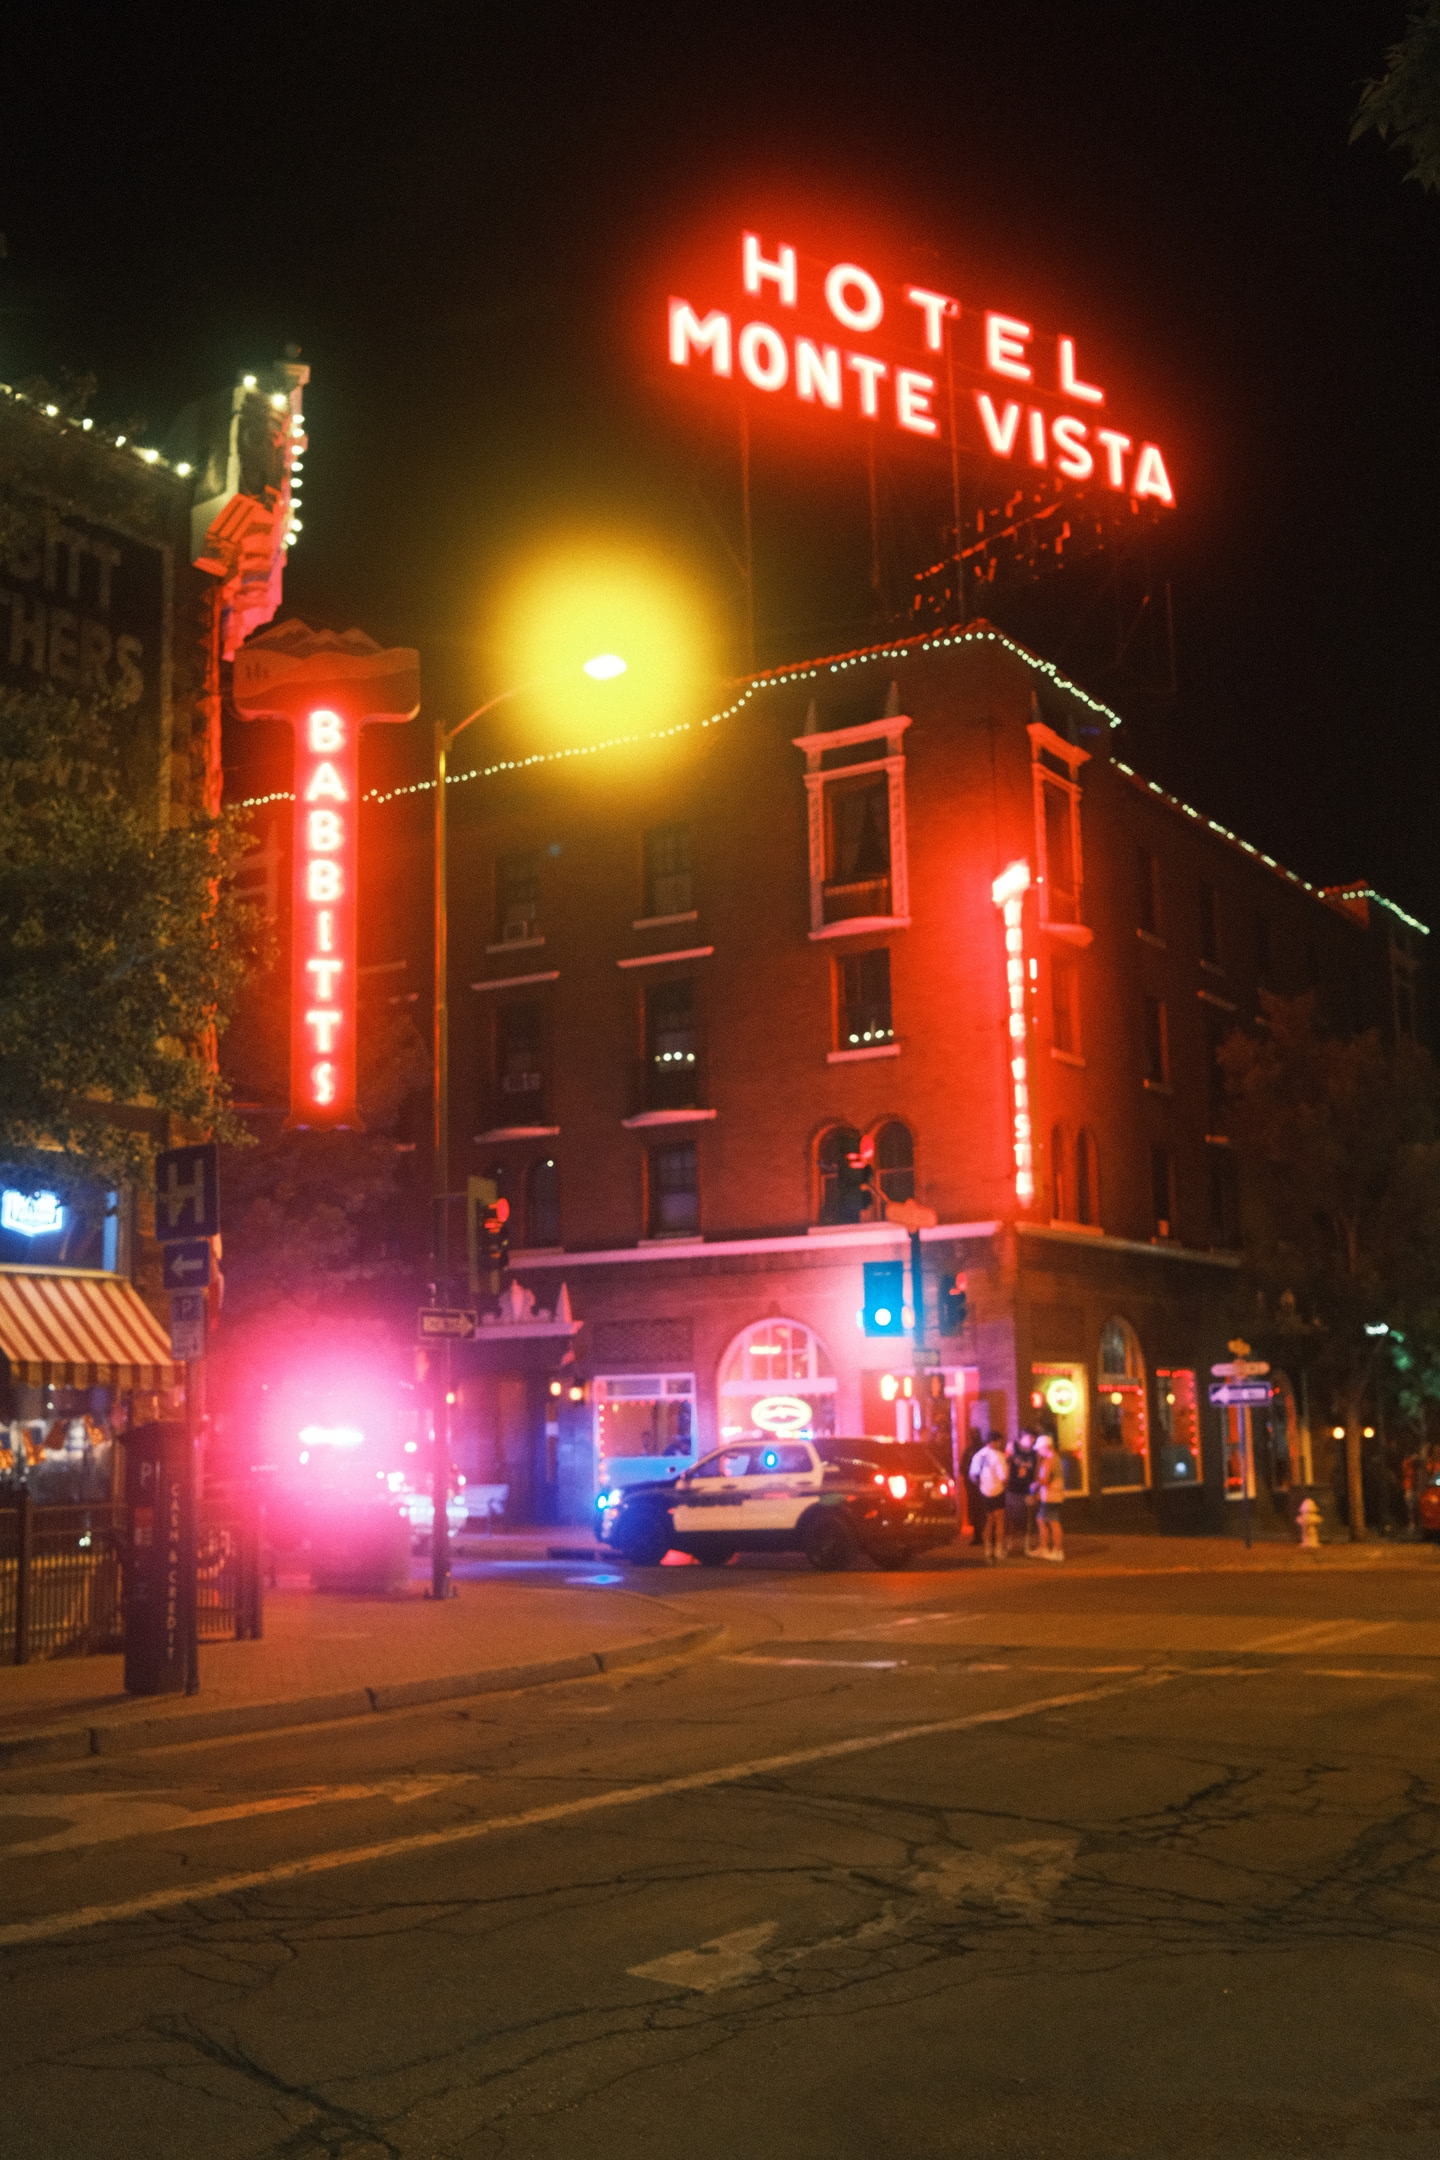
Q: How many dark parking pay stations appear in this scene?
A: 1